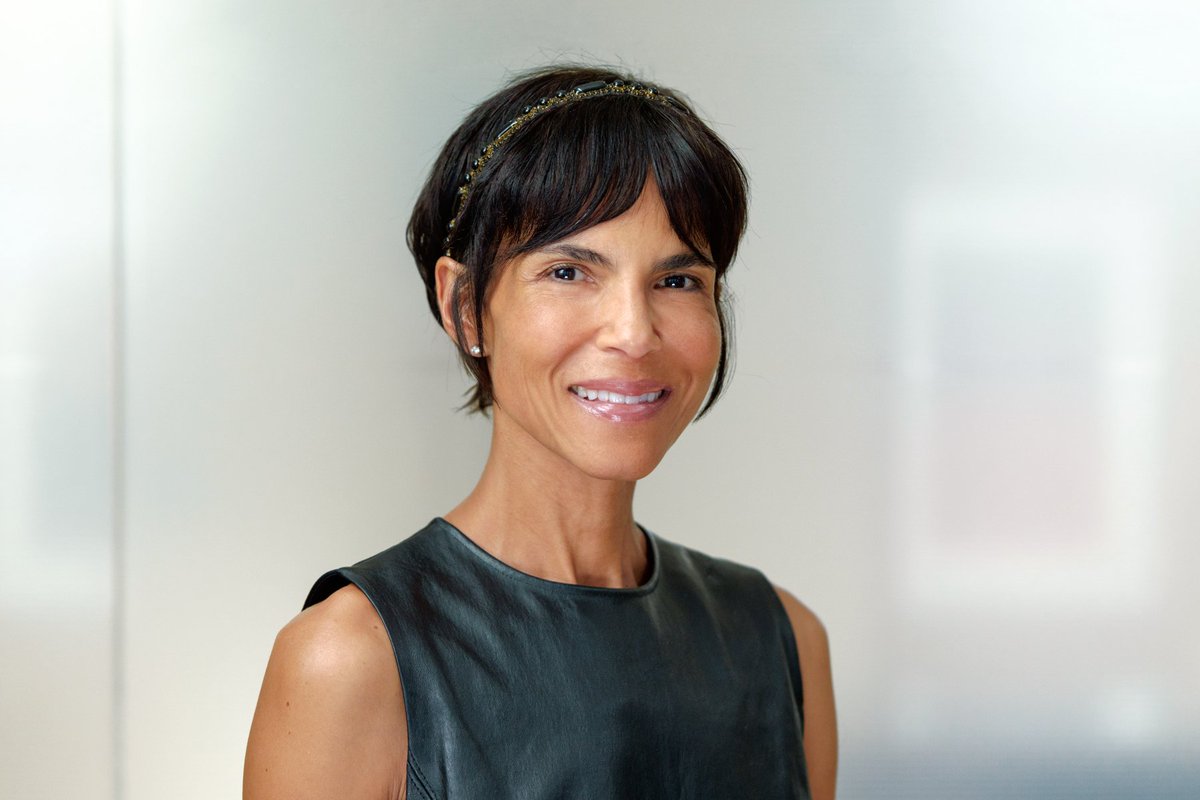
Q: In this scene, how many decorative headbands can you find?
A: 1